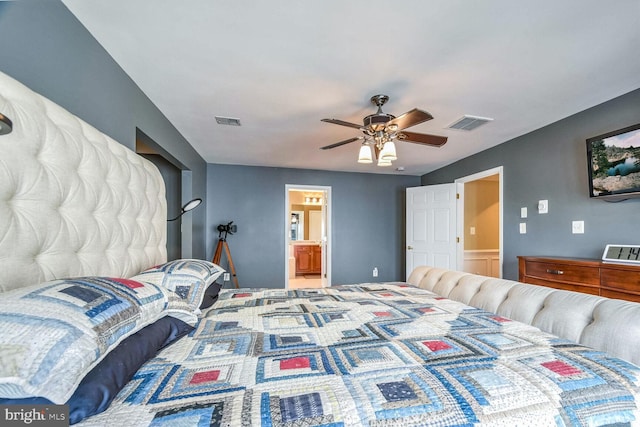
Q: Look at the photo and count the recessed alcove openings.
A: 1